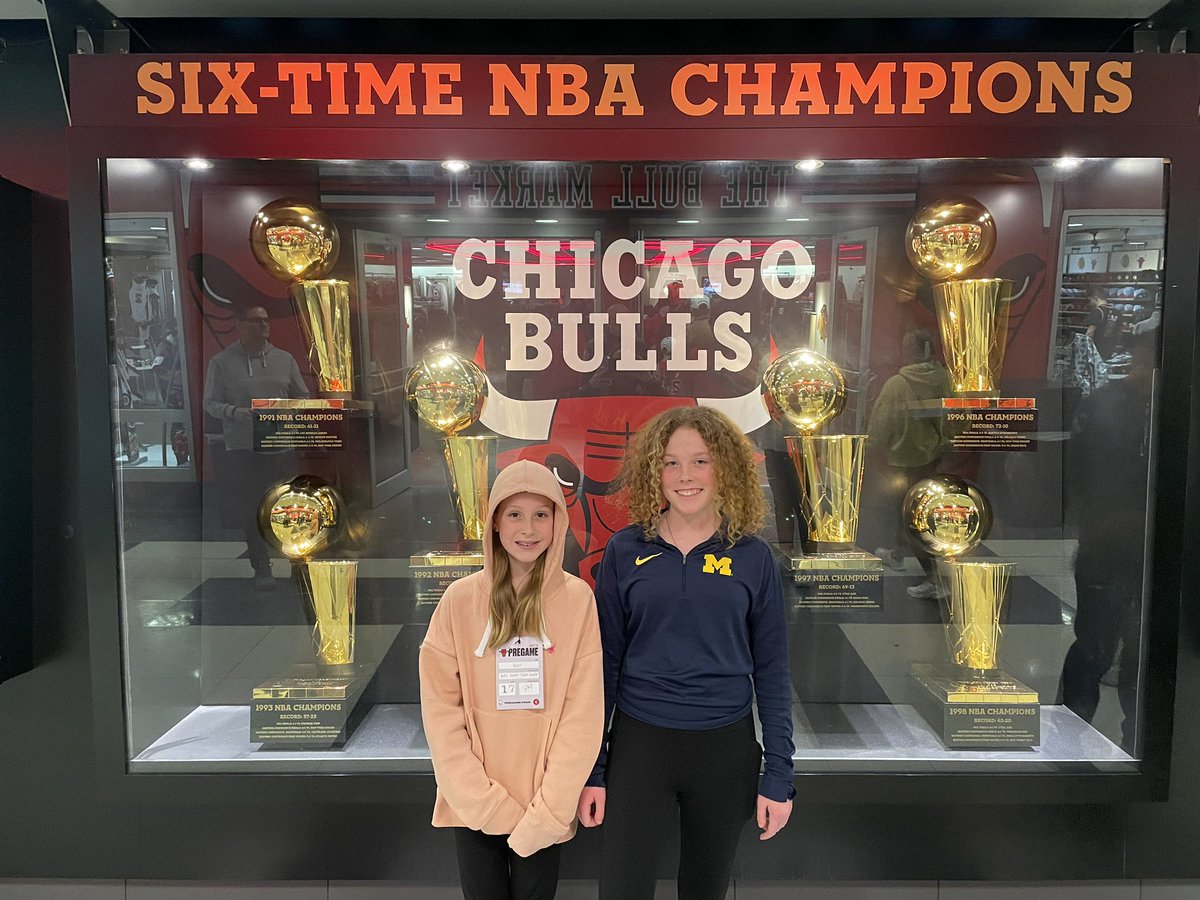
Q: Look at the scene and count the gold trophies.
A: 6